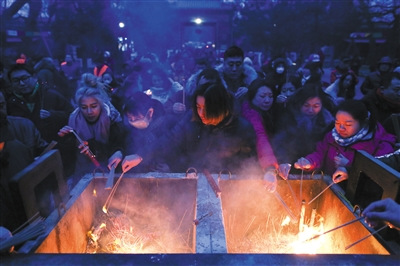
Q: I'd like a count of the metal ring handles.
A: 6